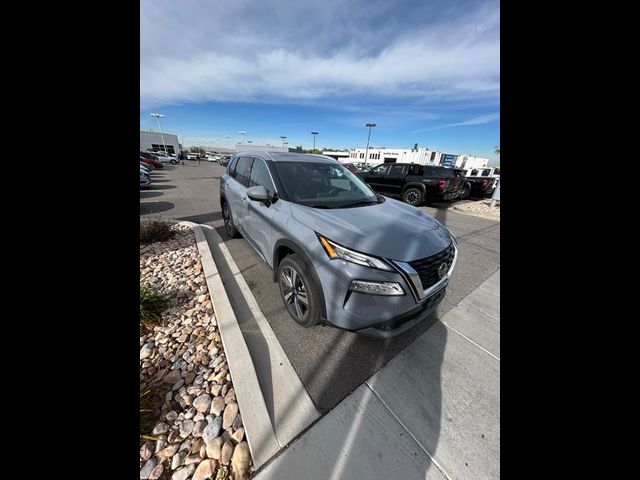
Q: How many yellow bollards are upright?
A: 0